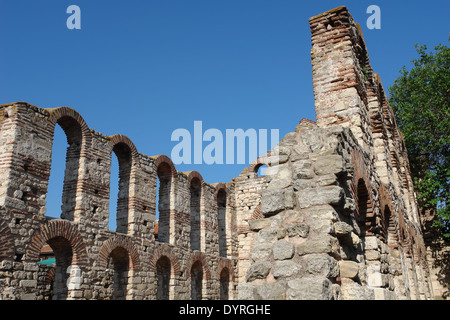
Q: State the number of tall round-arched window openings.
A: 5